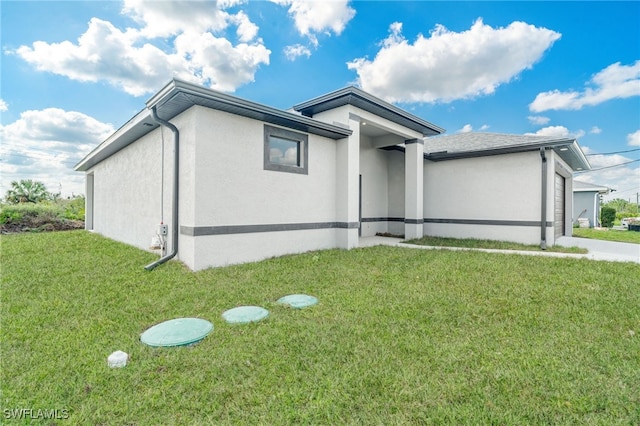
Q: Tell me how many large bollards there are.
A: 0